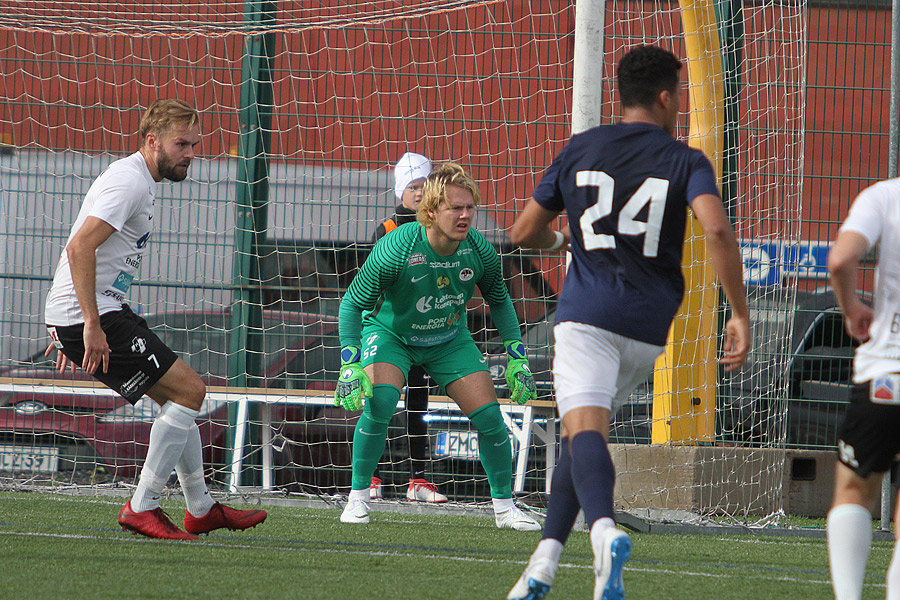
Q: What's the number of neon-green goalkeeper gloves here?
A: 2